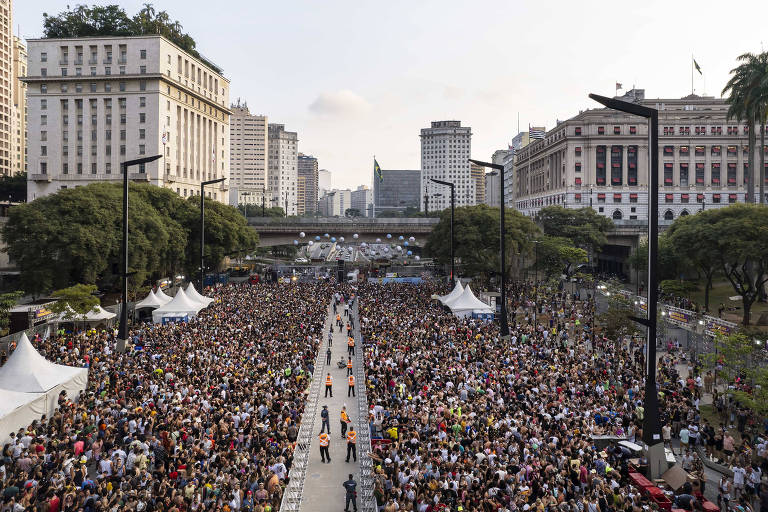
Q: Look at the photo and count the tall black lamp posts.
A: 5